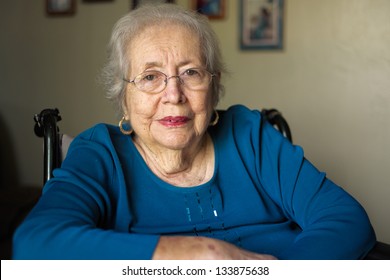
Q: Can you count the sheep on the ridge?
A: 0